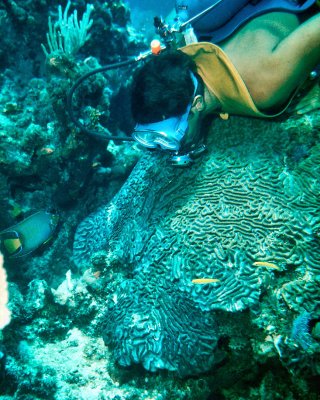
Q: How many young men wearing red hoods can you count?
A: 0